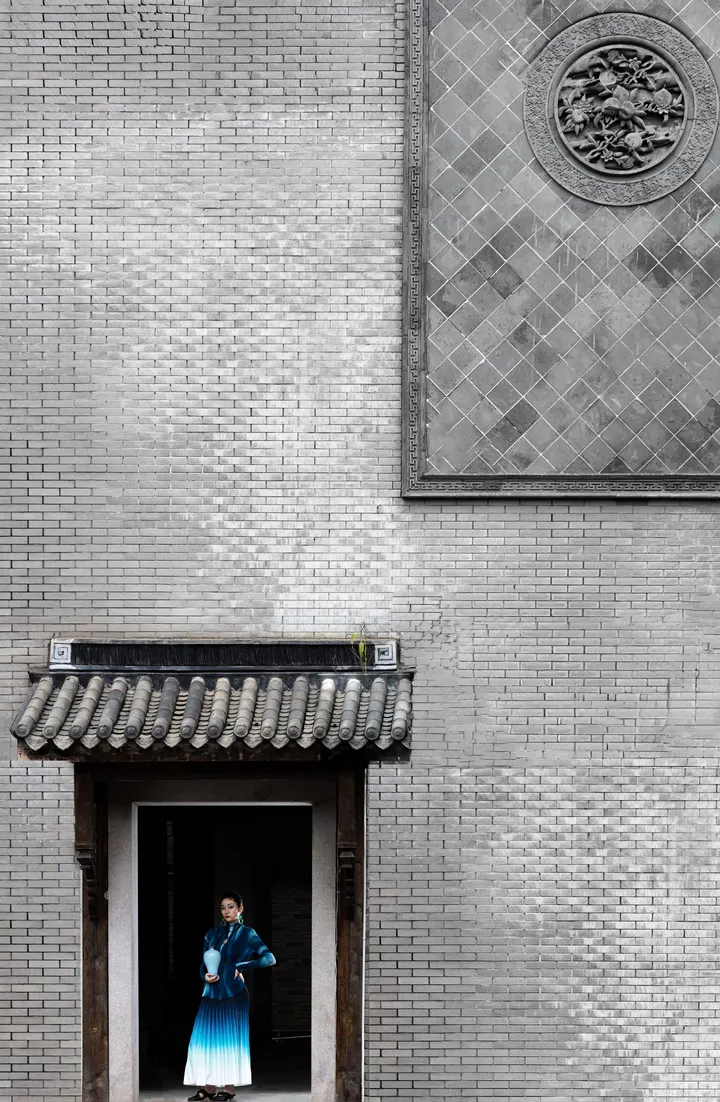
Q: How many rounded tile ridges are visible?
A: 15